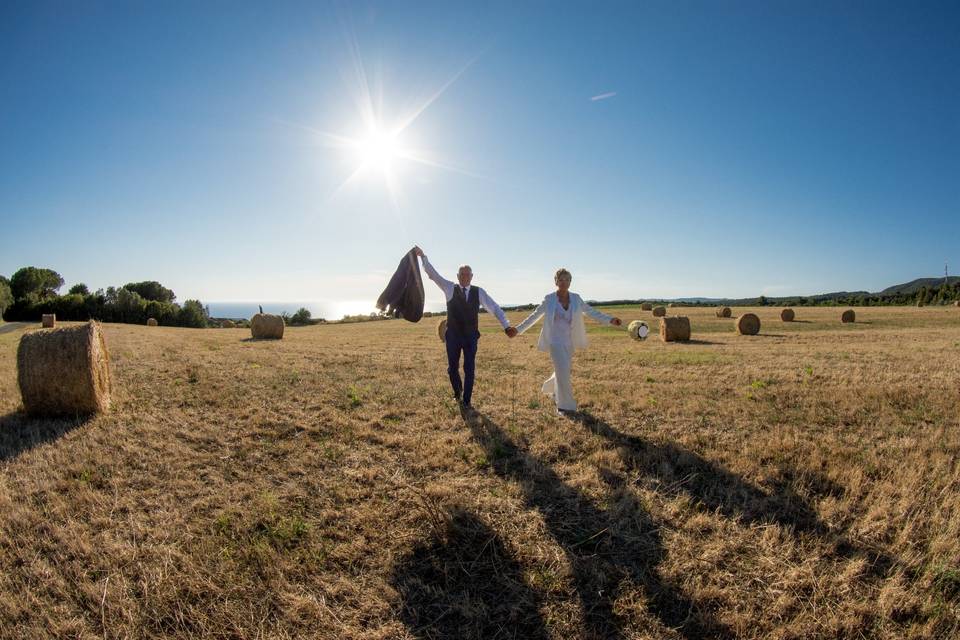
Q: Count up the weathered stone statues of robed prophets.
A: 0